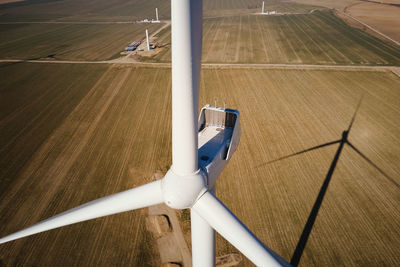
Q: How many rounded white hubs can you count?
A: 1